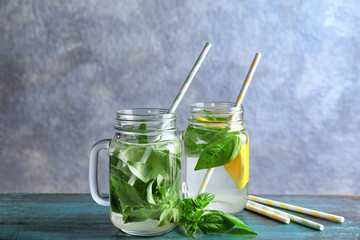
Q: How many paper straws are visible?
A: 5